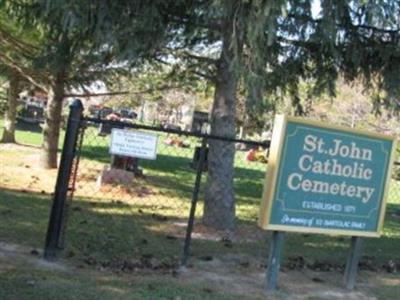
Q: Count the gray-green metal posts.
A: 2